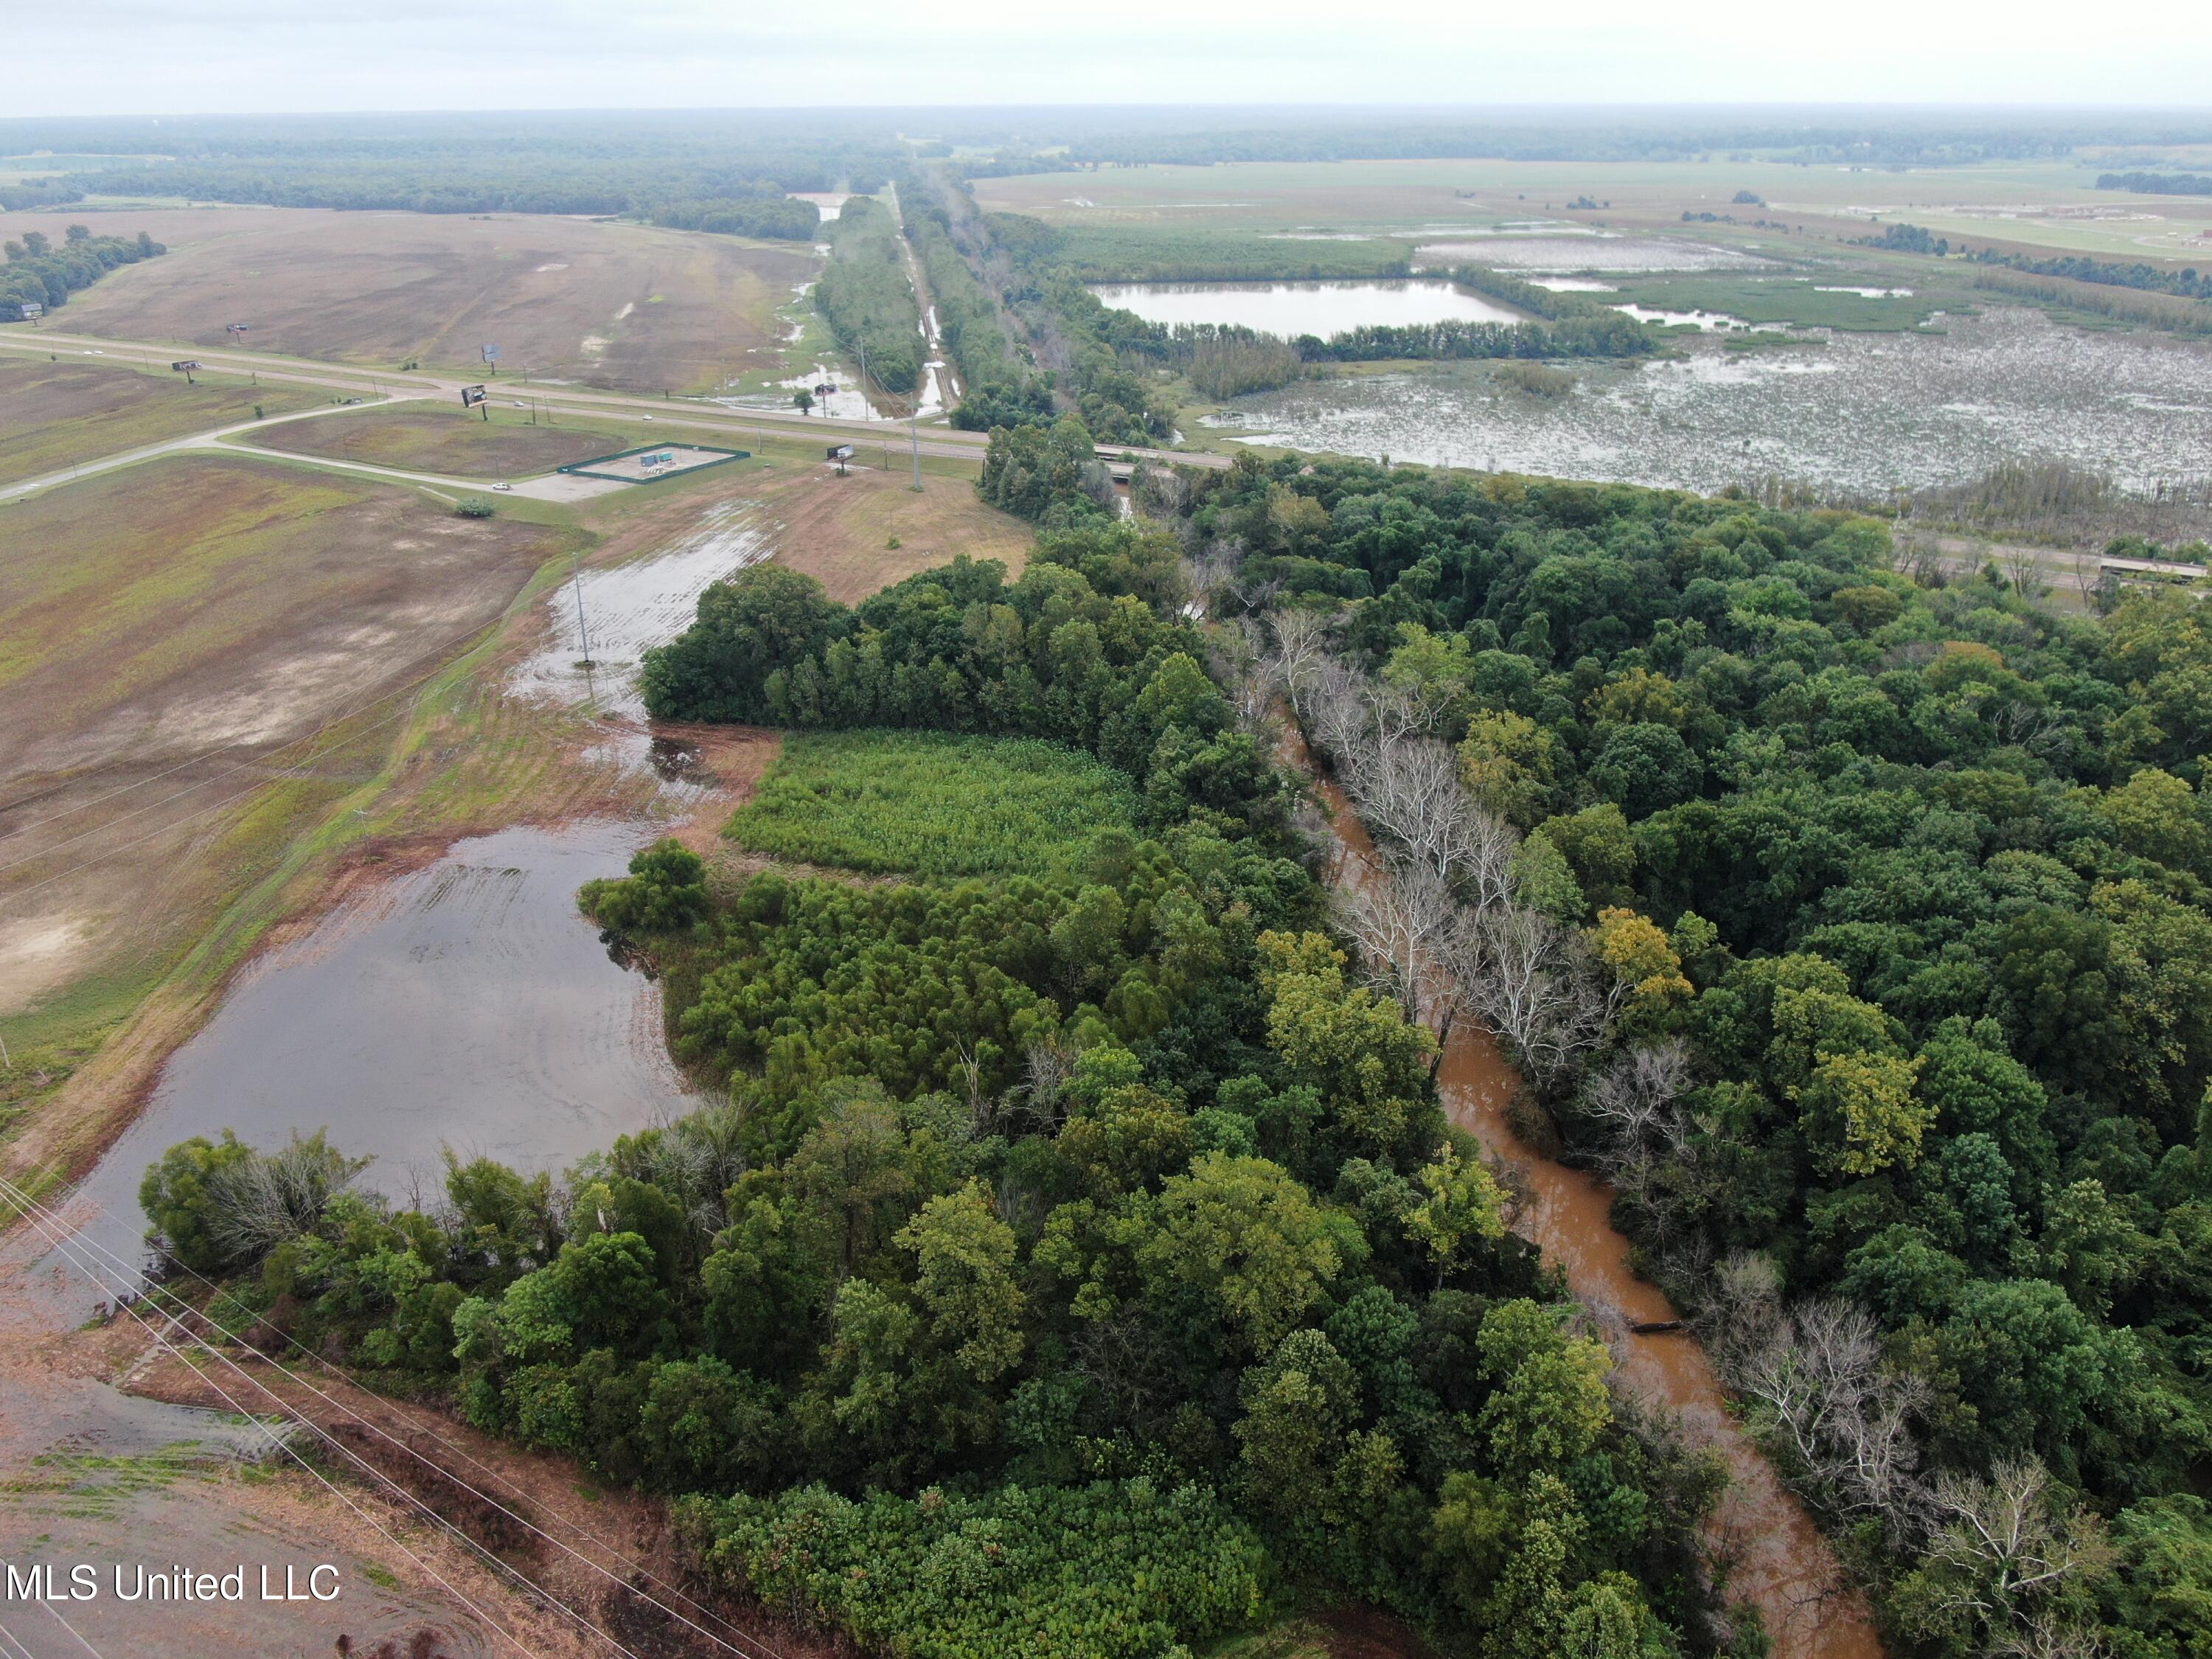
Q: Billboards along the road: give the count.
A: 7